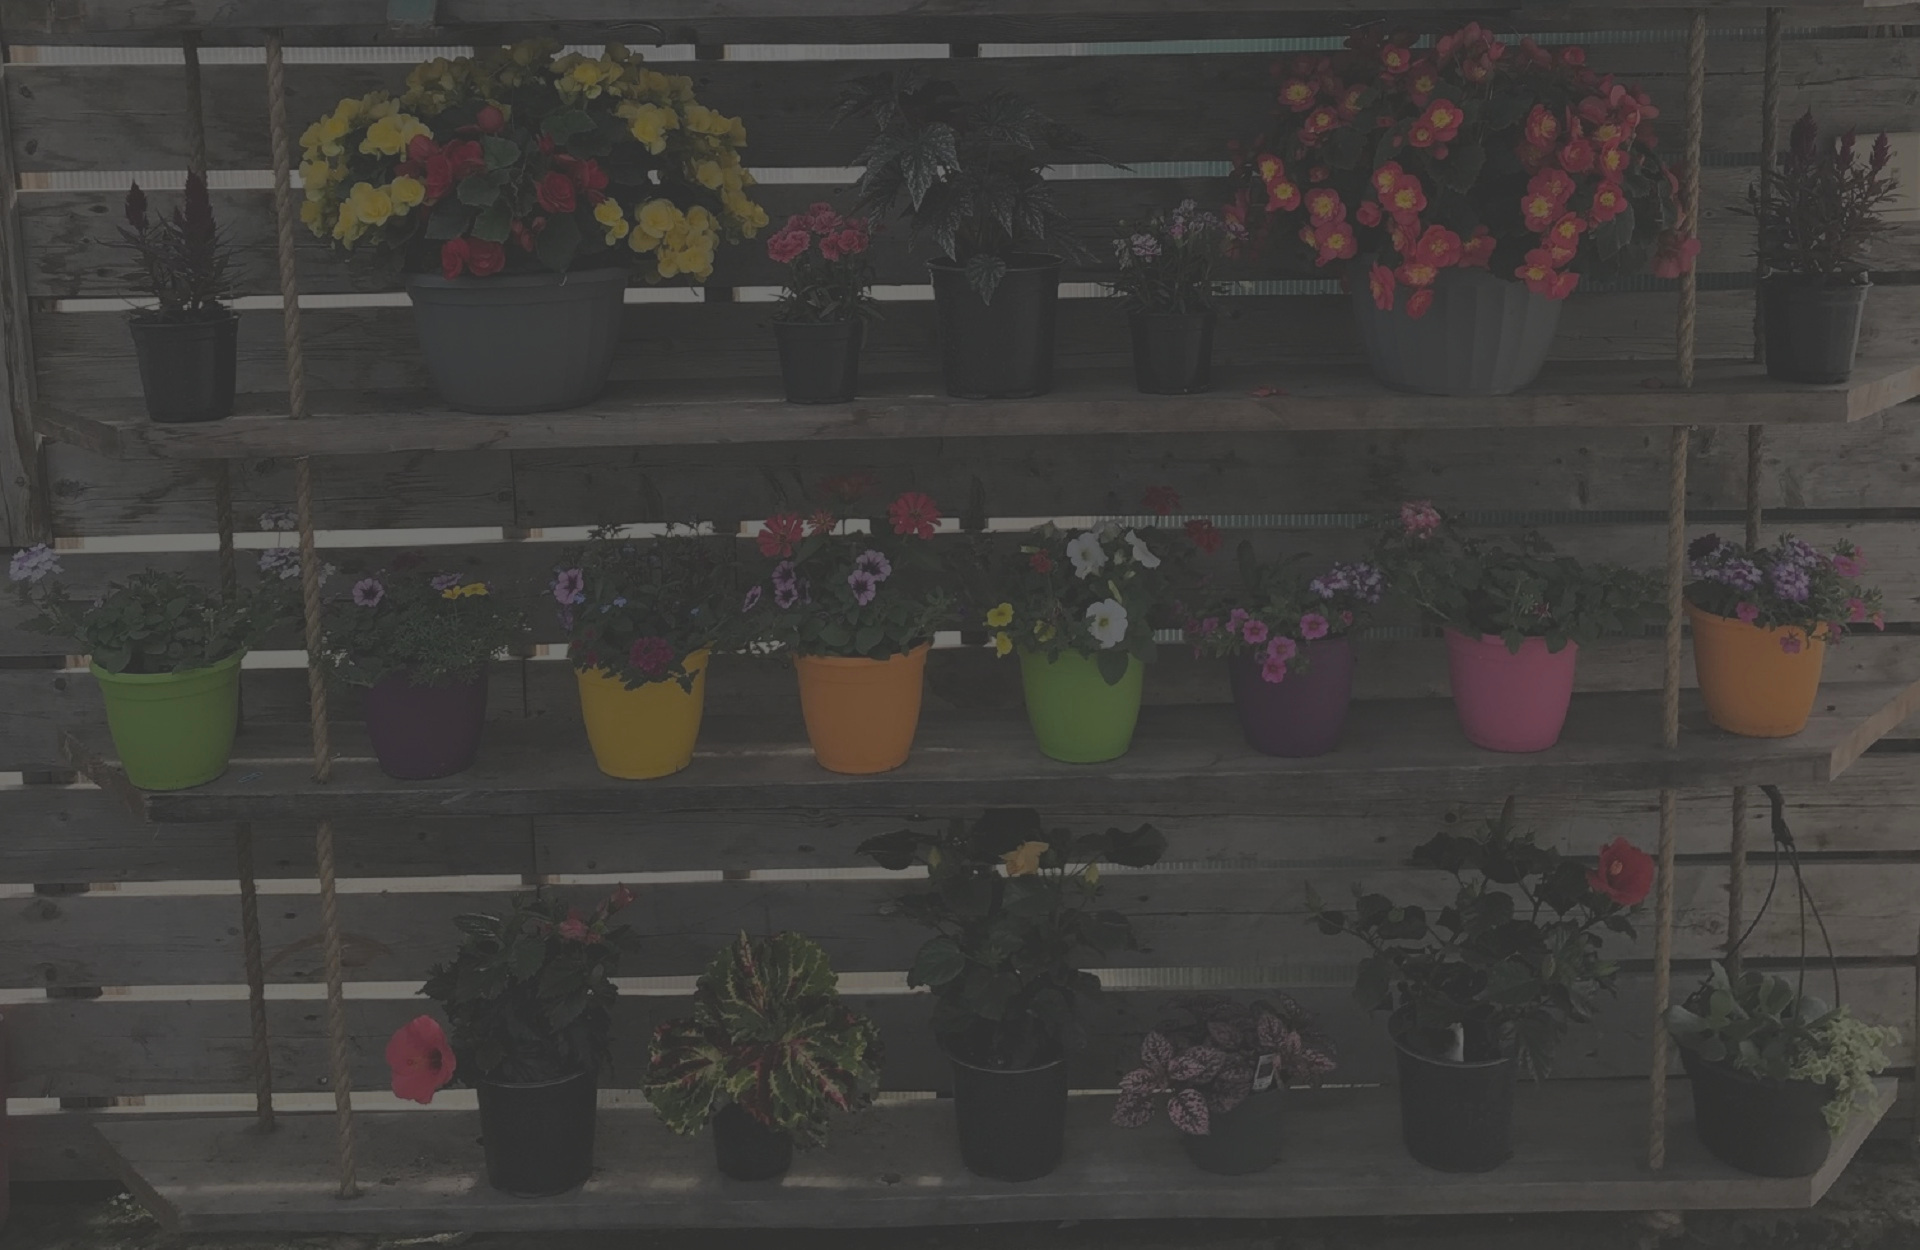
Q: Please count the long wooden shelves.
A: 3